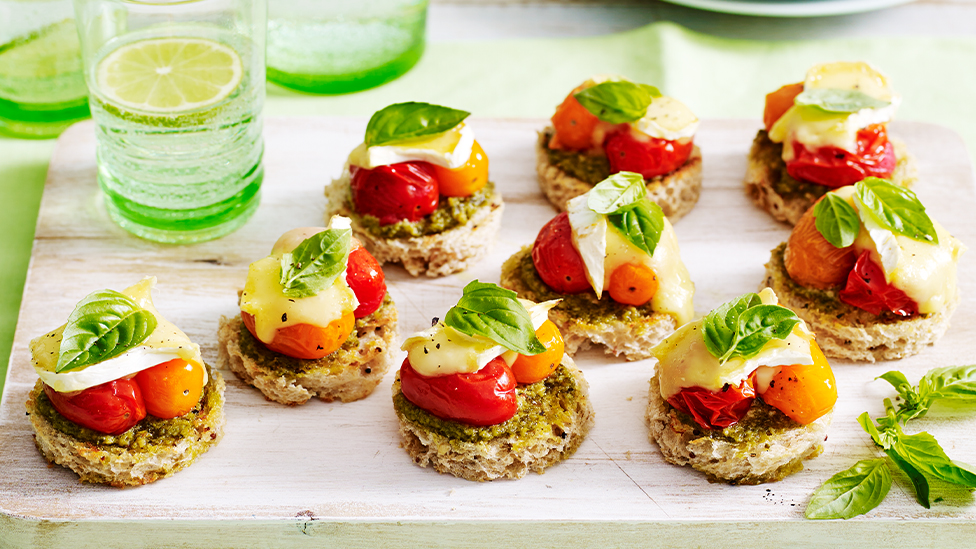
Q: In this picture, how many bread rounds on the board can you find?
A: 9